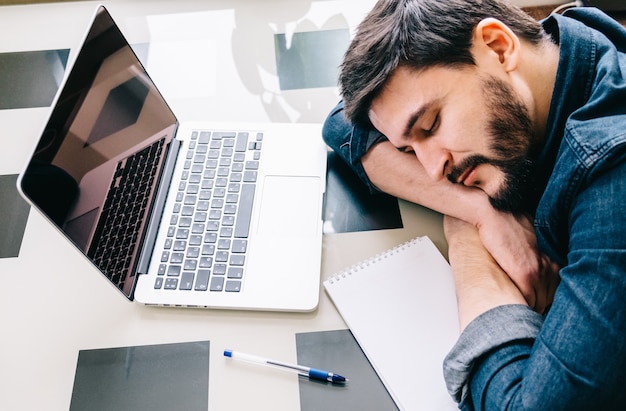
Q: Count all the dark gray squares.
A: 6